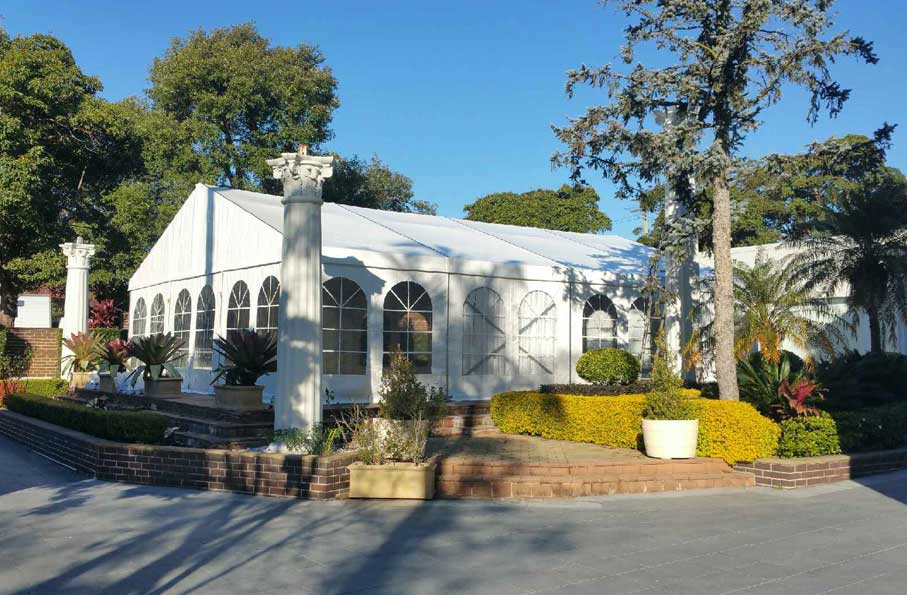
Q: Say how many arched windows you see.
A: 12